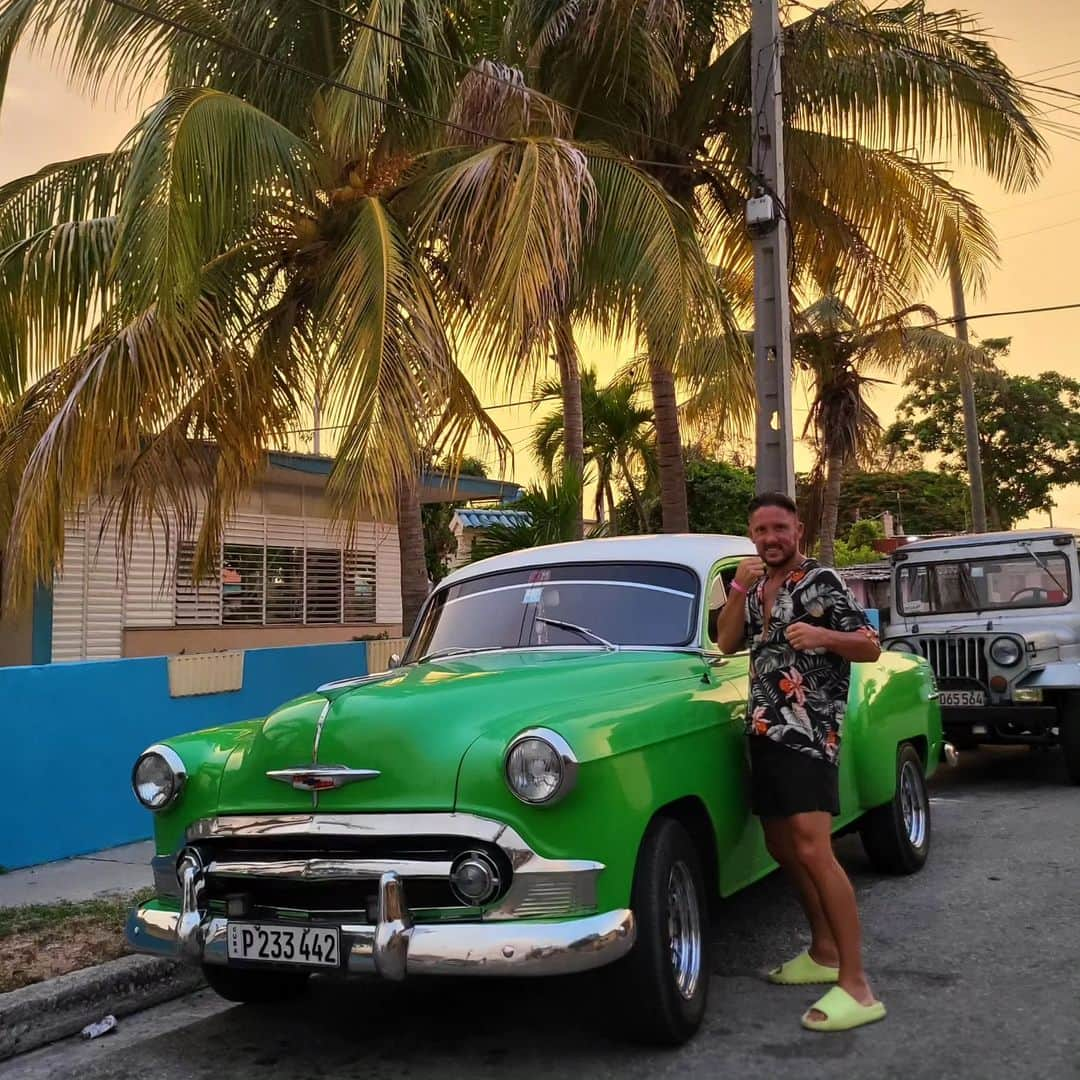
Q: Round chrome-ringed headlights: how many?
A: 2